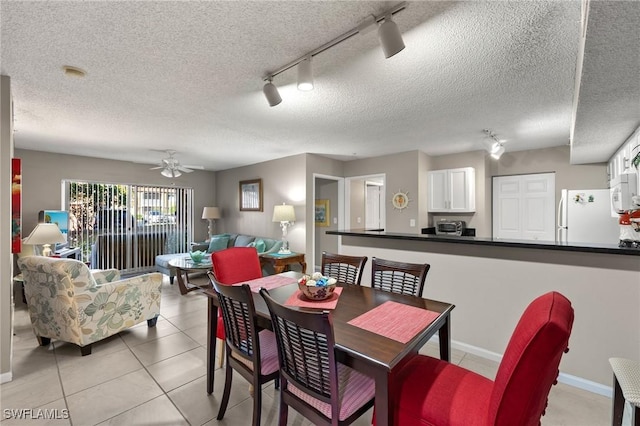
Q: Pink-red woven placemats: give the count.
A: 3